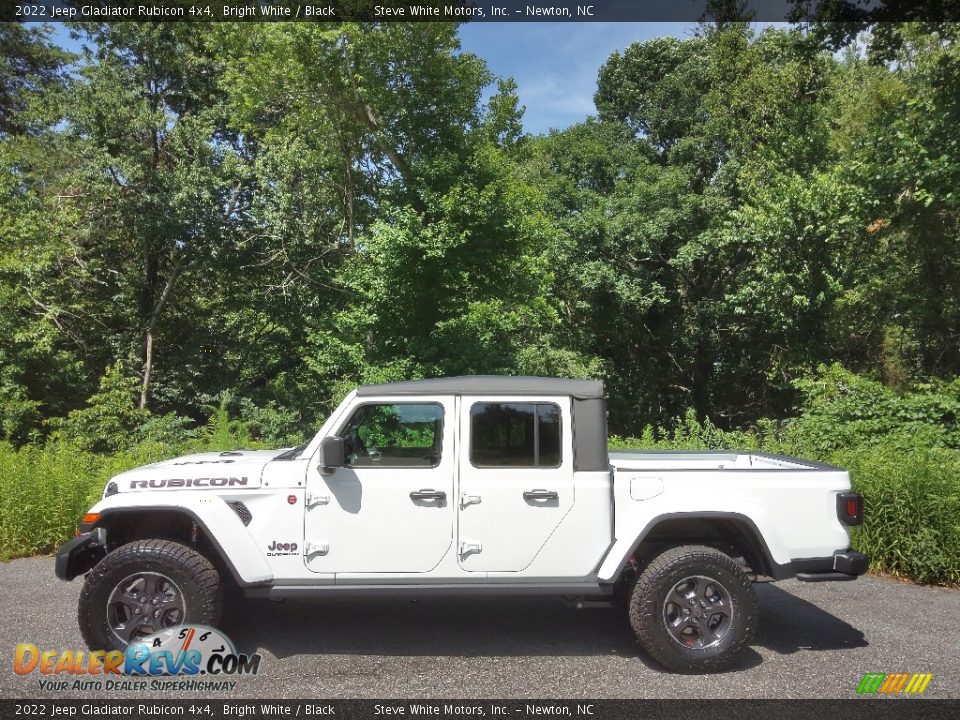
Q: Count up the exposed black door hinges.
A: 0